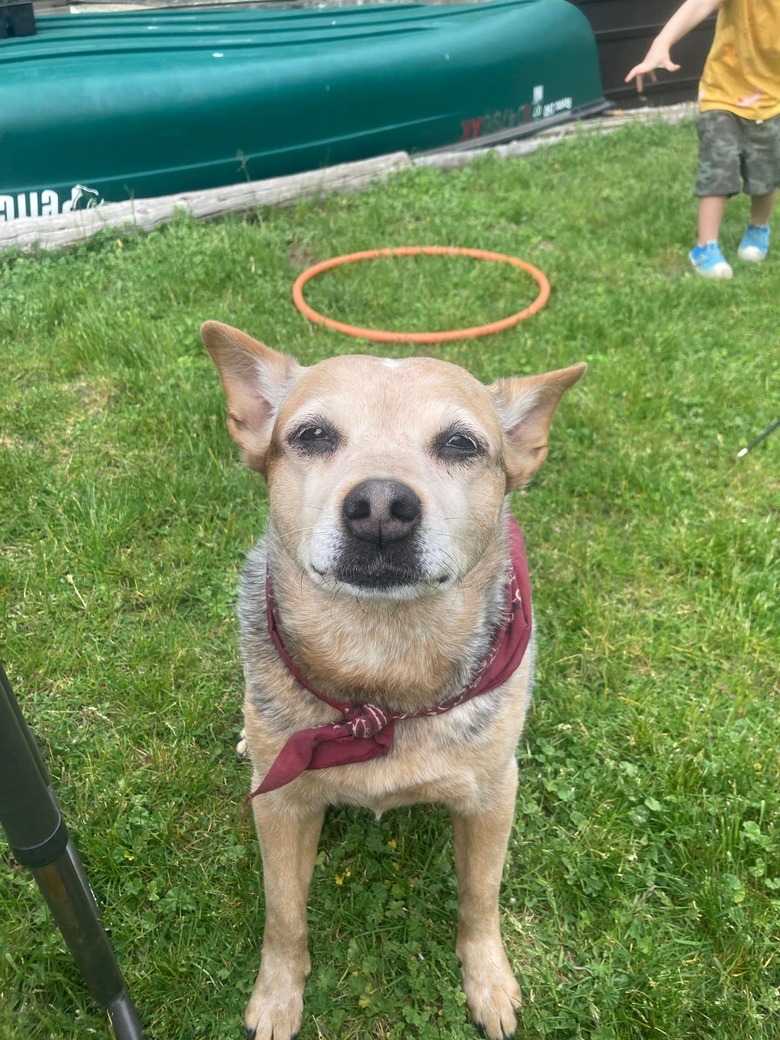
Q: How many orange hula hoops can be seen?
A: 1